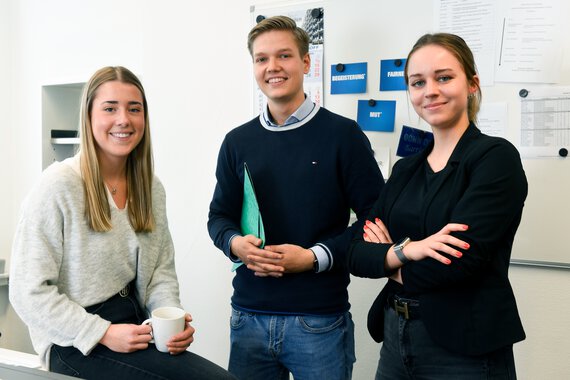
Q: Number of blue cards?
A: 4